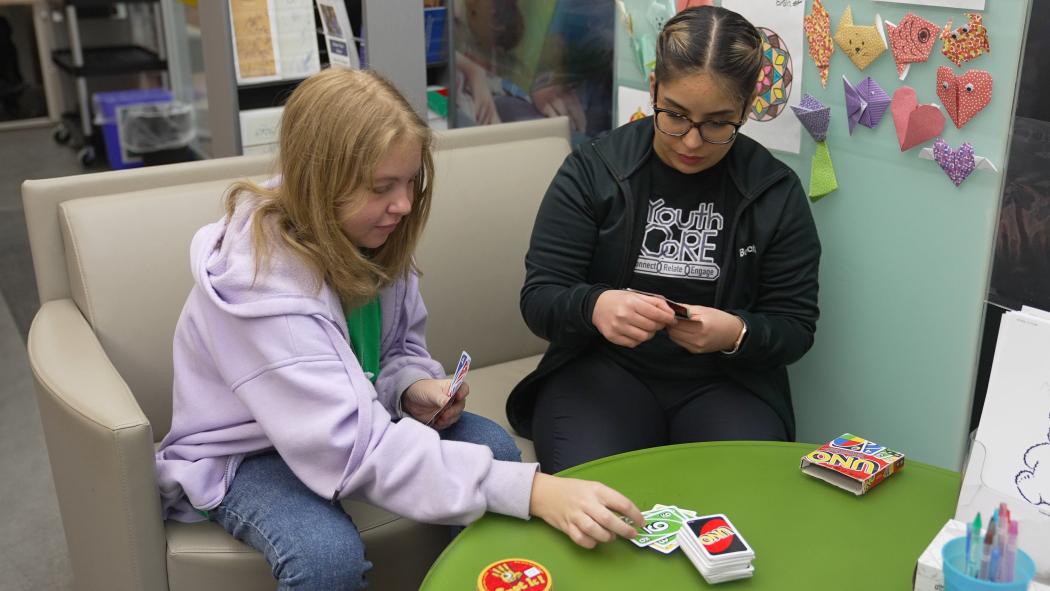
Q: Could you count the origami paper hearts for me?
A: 3